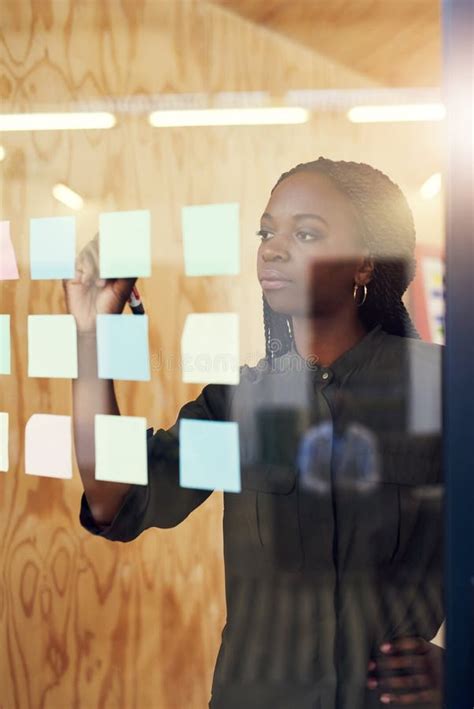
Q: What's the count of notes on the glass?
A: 12